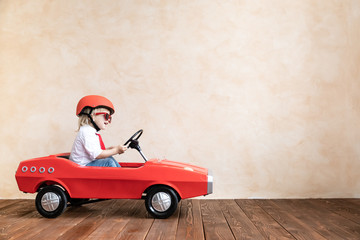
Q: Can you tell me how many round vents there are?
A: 4